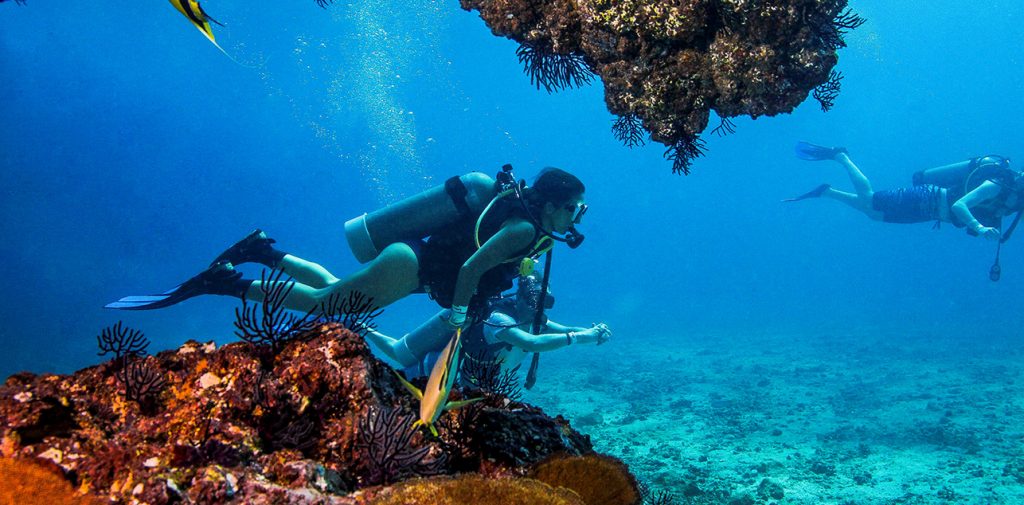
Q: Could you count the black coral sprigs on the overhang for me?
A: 6